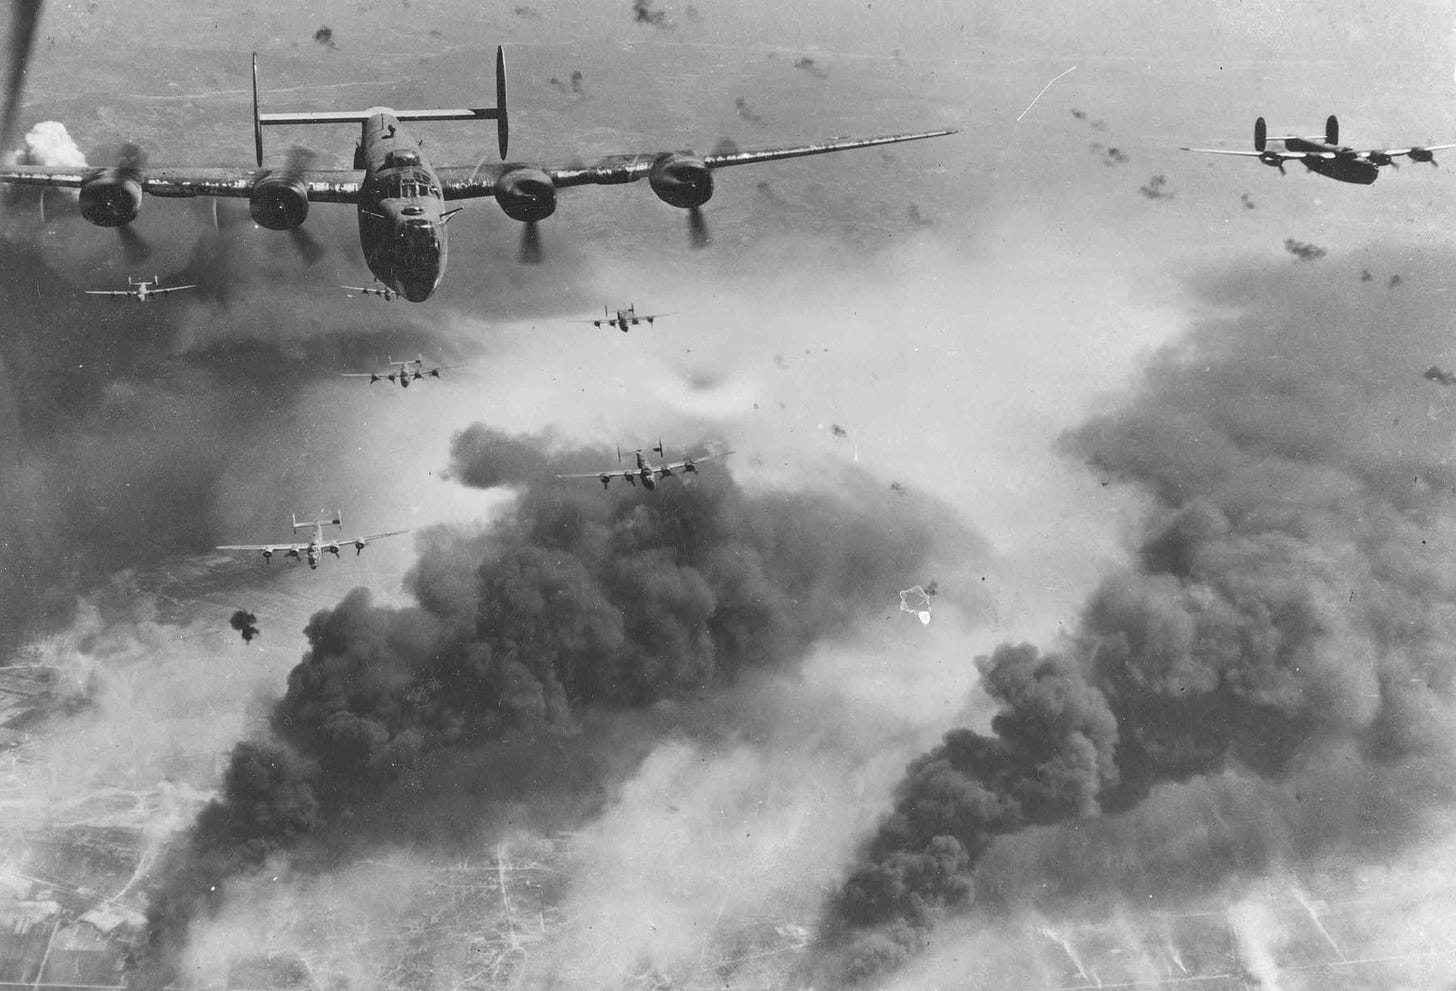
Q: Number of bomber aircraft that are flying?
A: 8